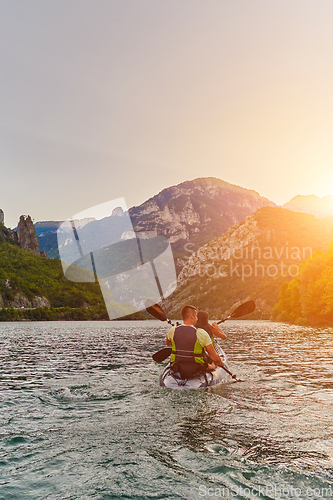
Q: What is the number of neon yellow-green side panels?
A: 2